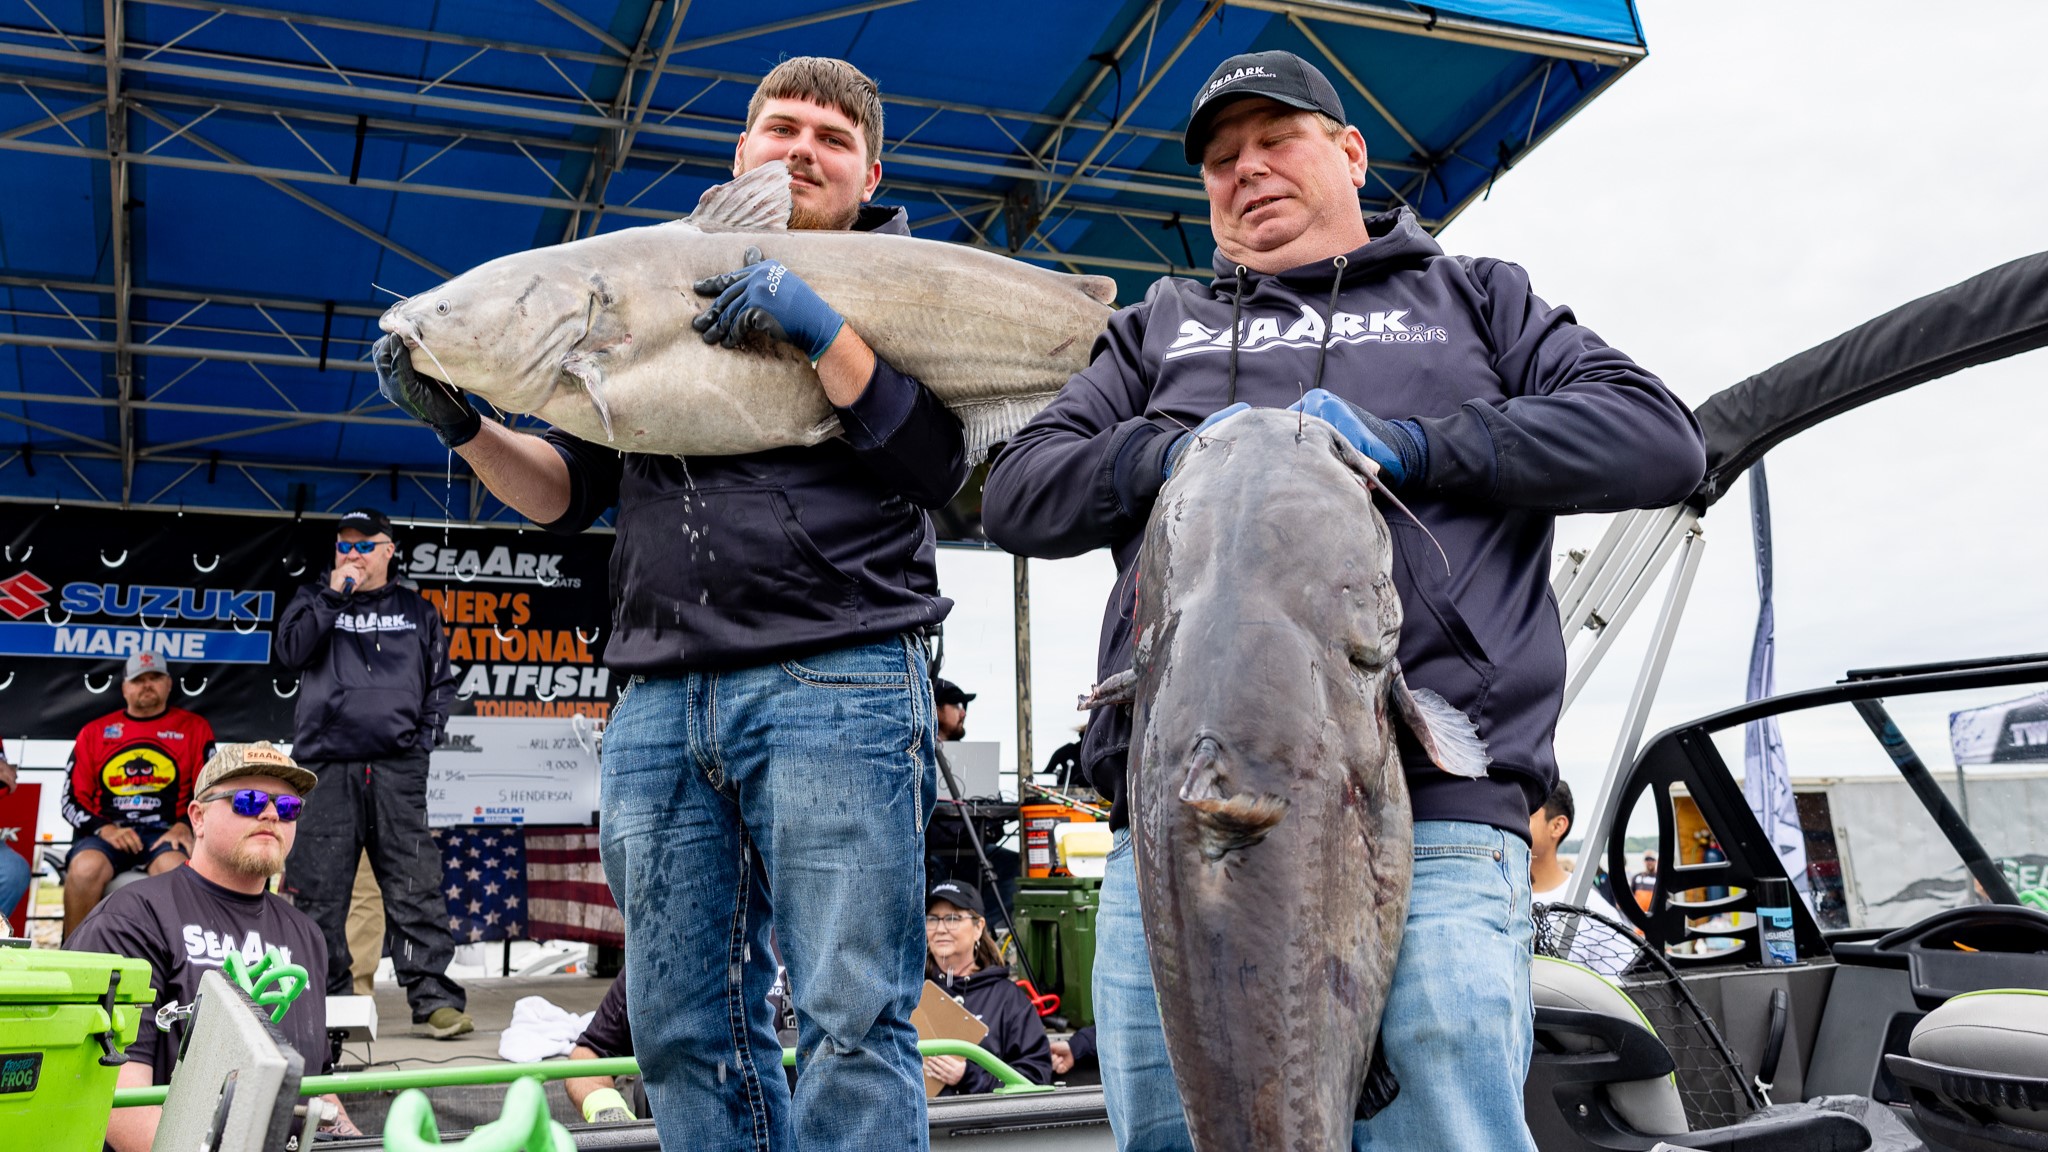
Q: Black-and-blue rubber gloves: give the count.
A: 4